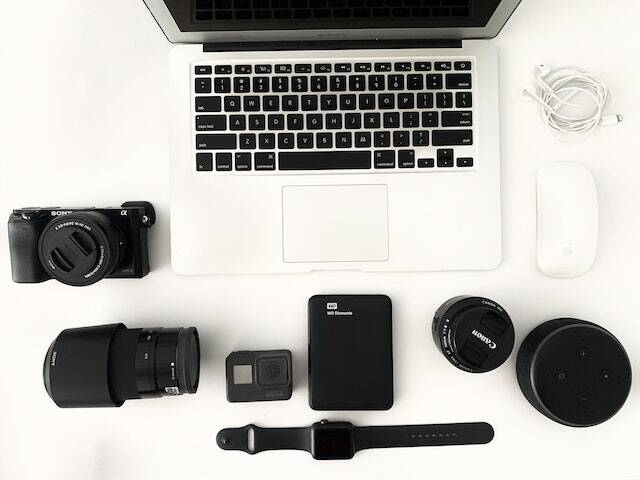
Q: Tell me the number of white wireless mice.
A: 1